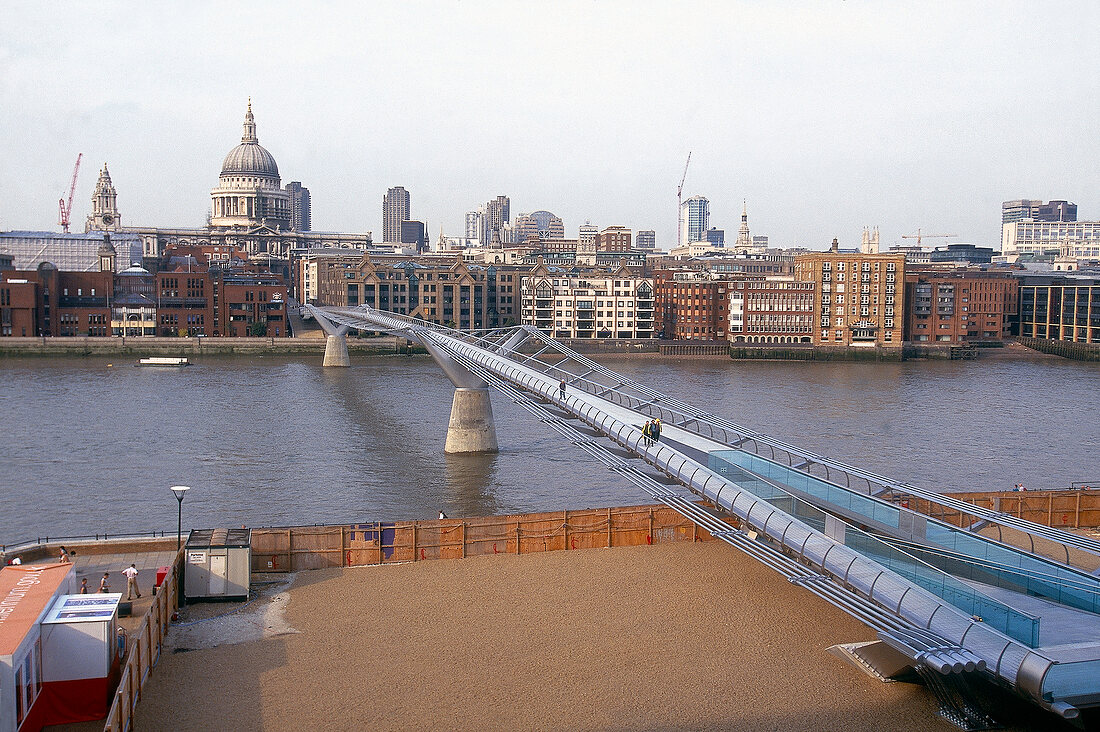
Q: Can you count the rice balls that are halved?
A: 0